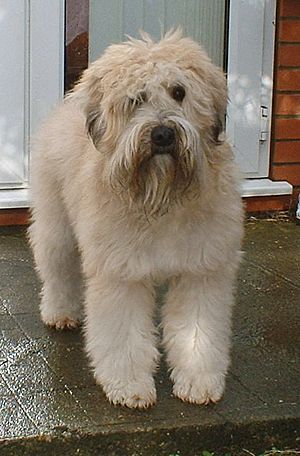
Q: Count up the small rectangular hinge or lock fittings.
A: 2